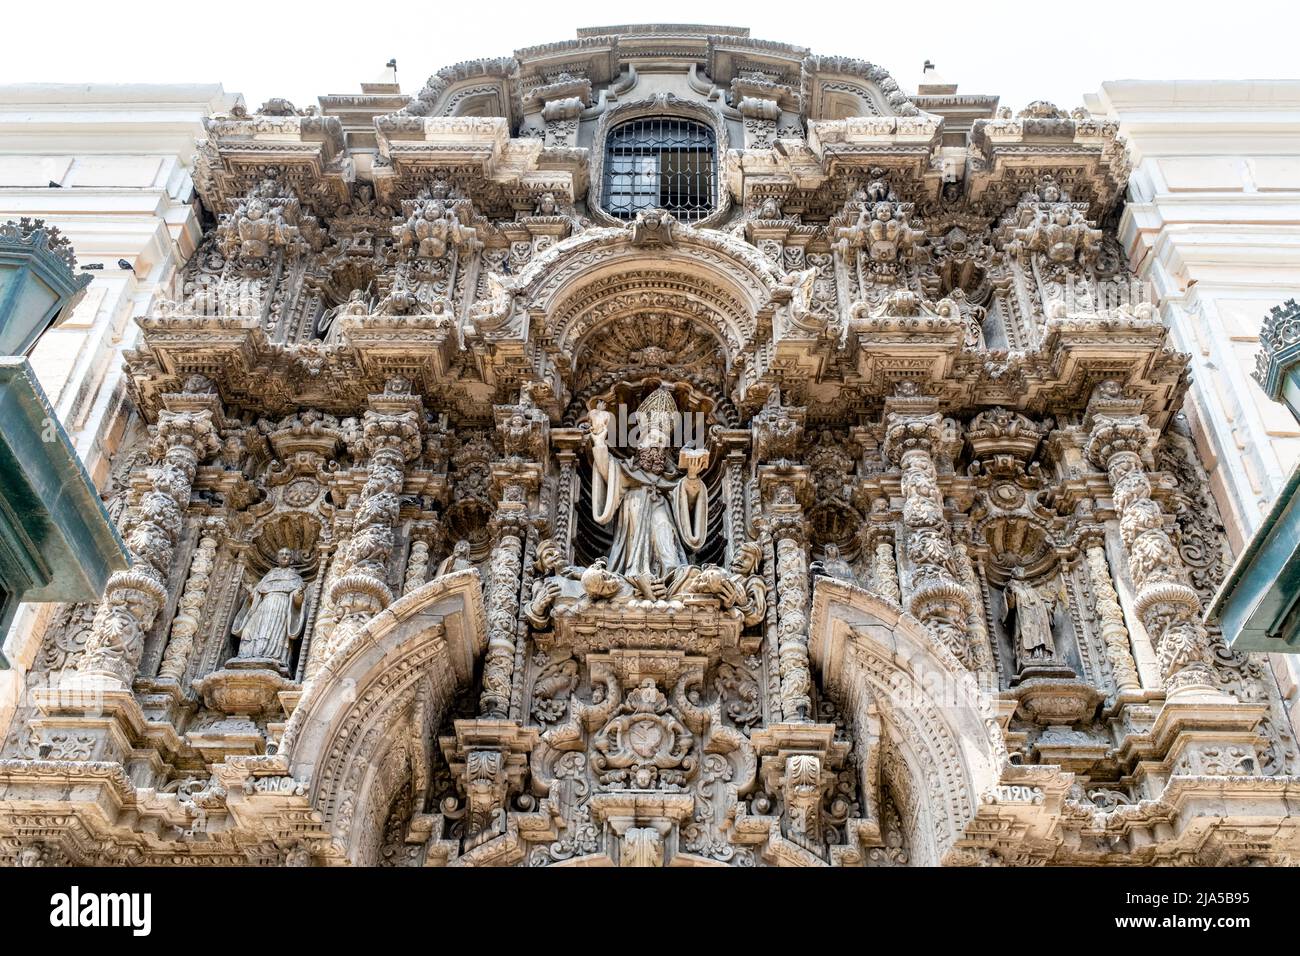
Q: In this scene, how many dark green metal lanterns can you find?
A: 2